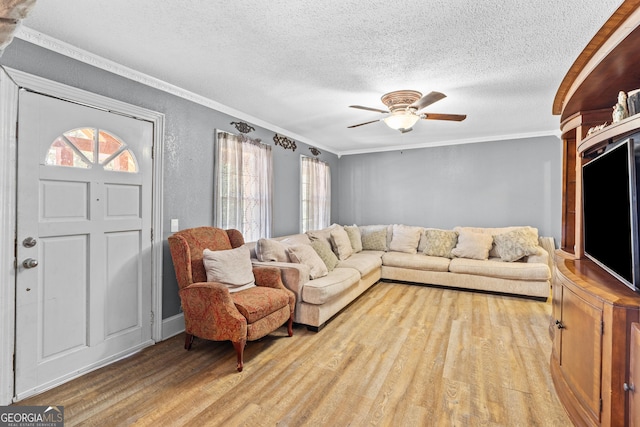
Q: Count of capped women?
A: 0